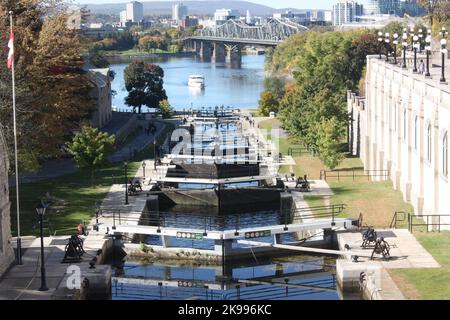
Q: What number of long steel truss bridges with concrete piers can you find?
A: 1